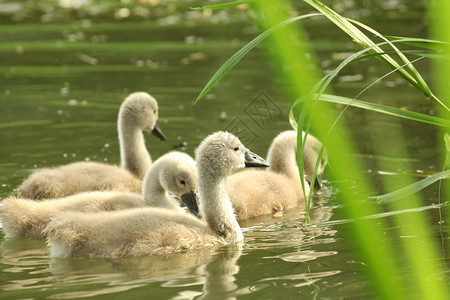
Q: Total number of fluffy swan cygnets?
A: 4